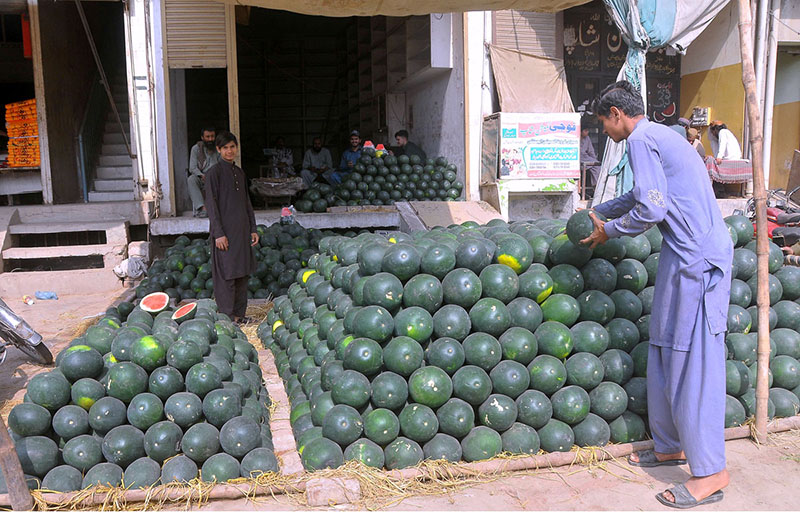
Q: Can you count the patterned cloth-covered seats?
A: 1